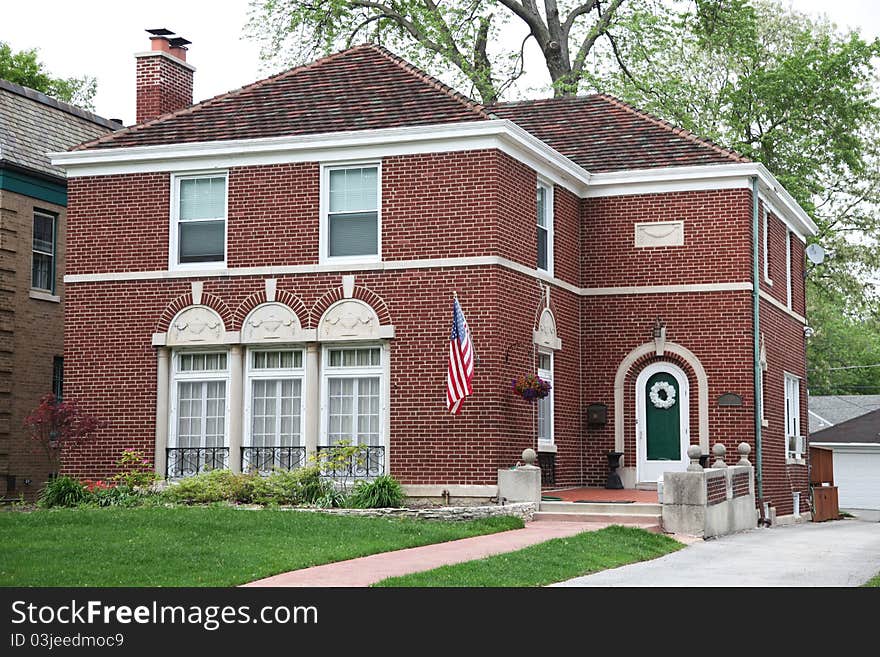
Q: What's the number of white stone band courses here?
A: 1